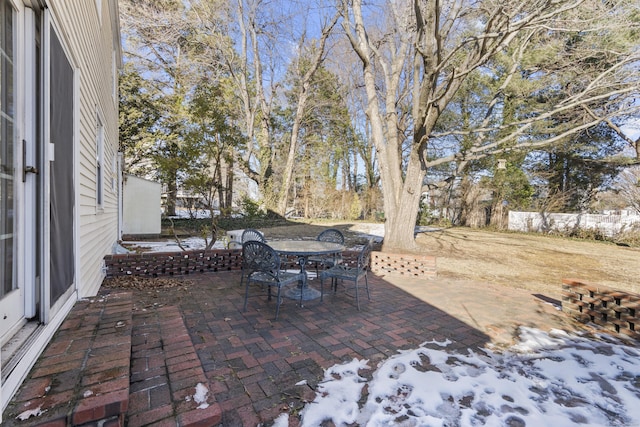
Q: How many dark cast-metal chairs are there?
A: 4